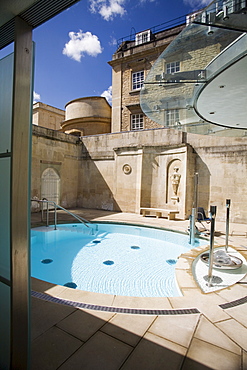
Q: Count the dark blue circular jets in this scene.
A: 6